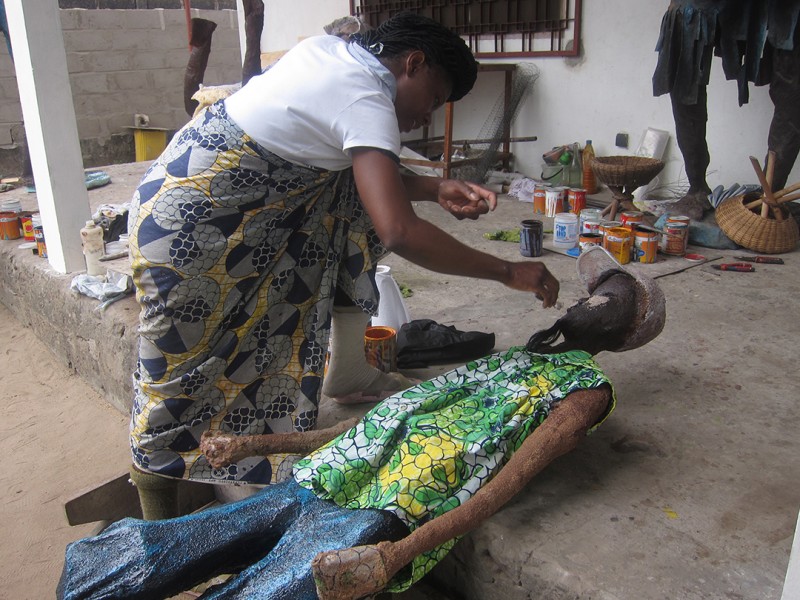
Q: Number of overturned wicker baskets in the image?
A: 1